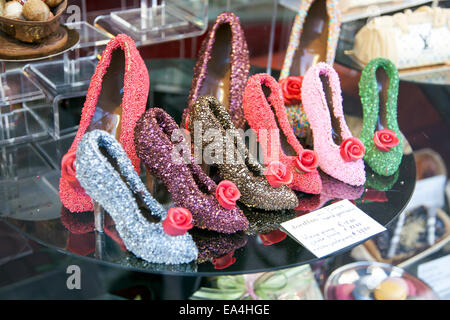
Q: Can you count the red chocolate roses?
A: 8